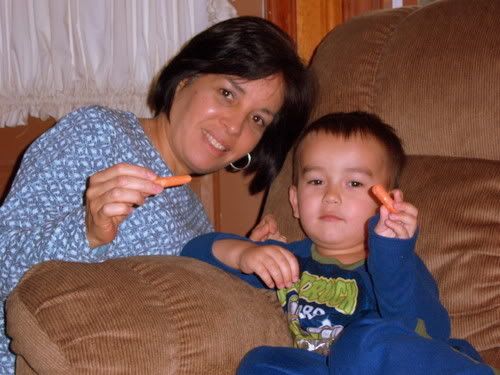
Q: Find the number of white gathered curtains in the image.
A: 1